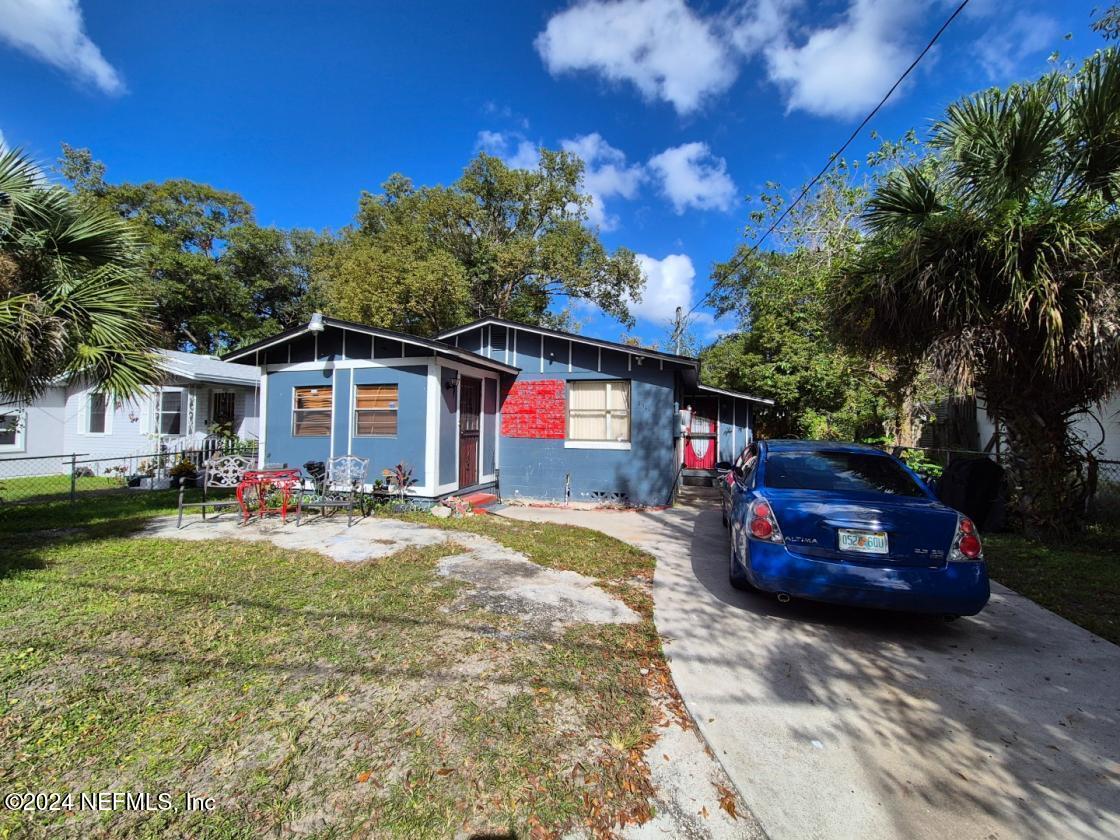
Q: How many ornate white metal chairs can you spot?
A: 2